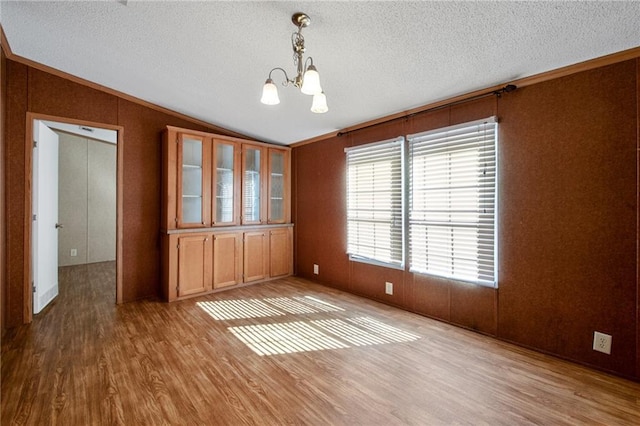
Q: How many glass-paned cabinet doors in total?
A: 4